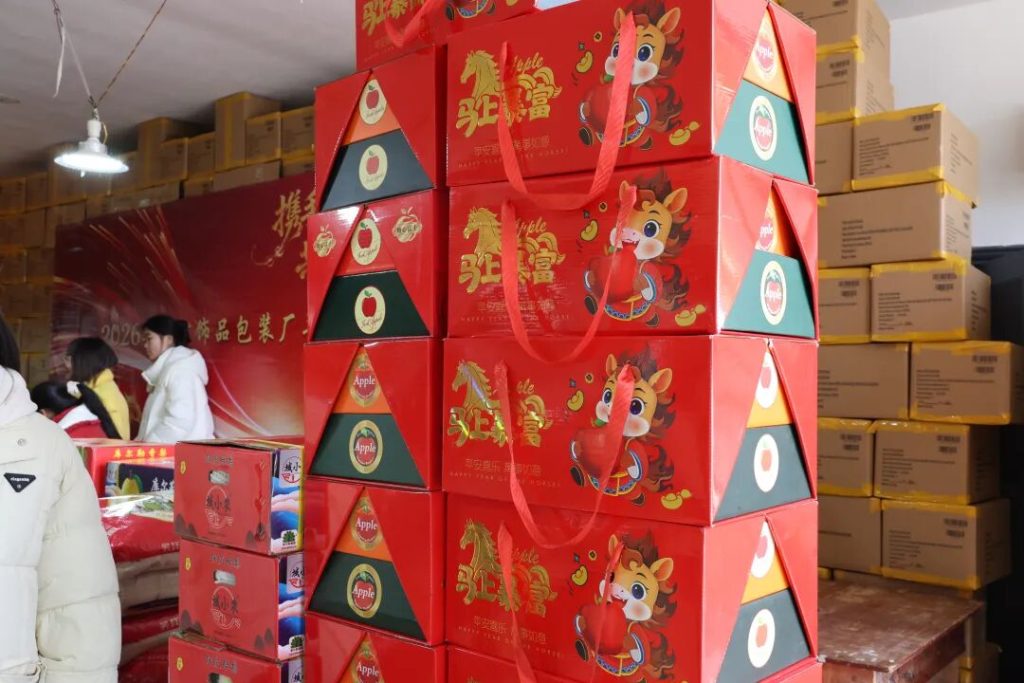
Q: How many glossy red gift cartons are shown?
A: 11